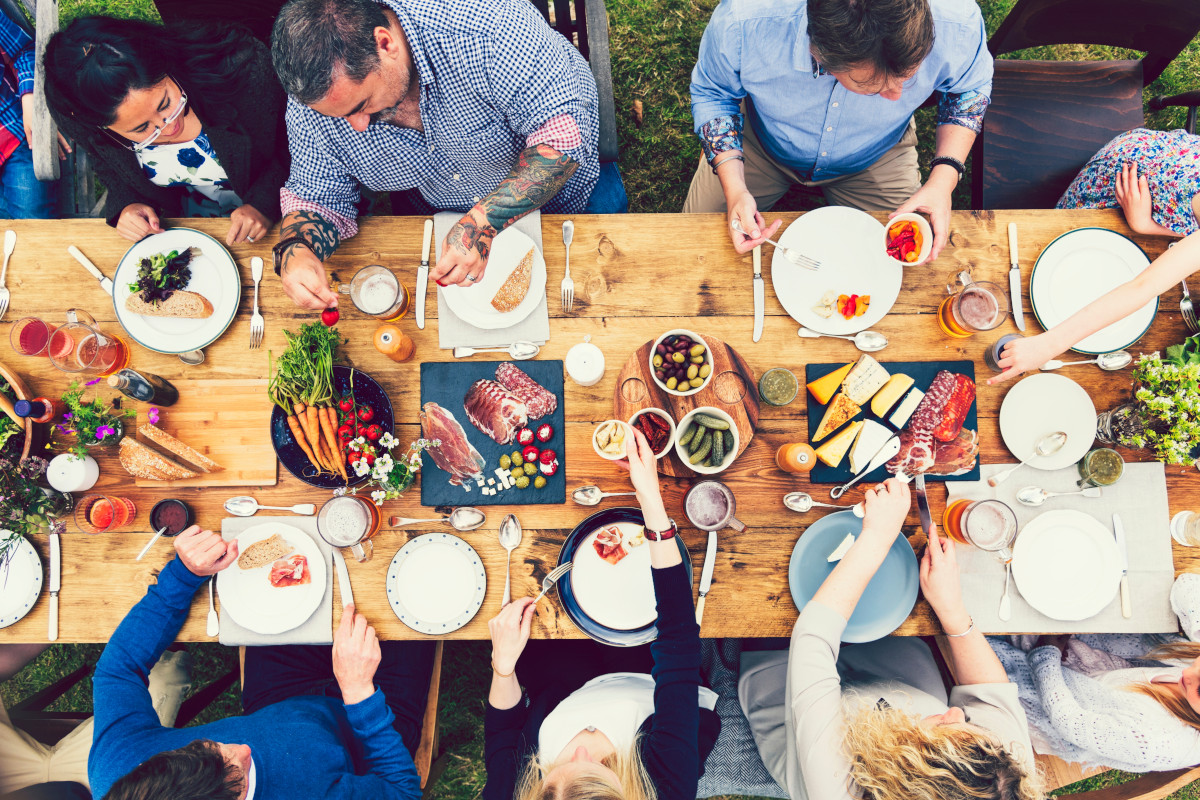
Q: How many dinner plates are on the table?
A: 11